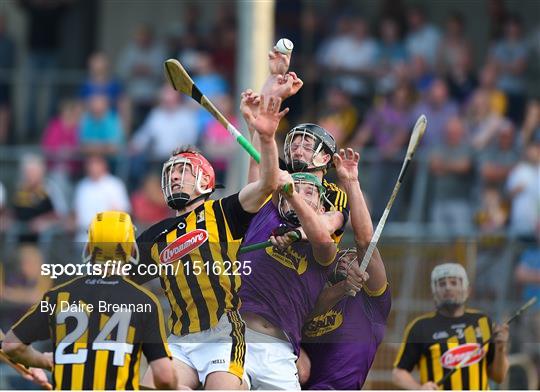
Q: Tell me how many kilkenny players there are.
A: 4